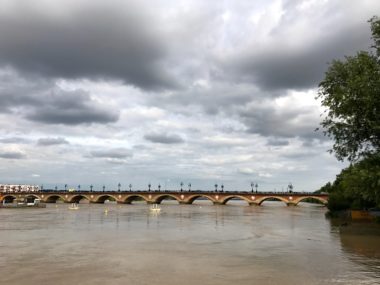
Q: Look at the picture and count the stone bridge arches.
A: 11